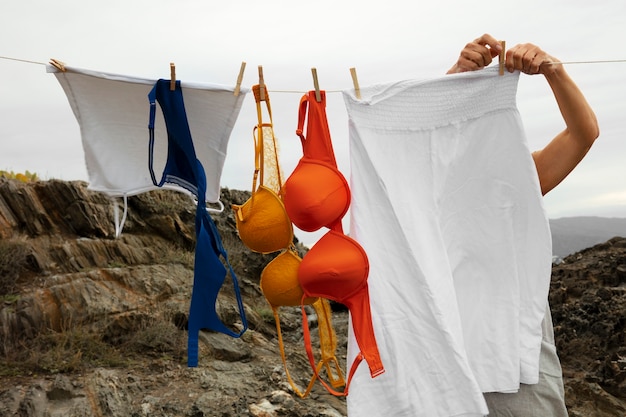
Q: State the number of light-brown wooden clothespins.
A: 7